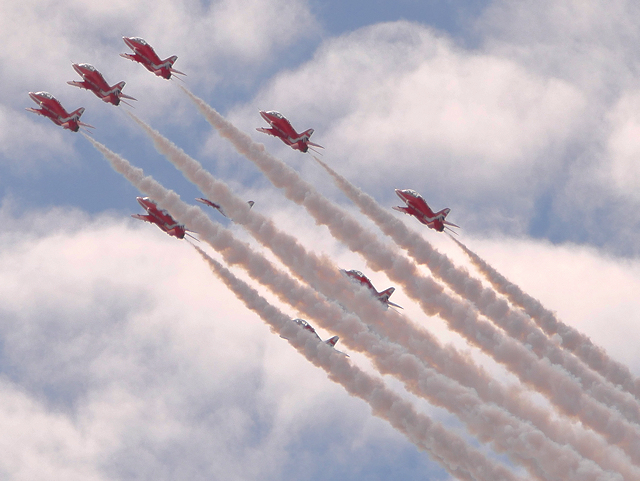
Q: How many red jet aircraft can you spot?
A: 9